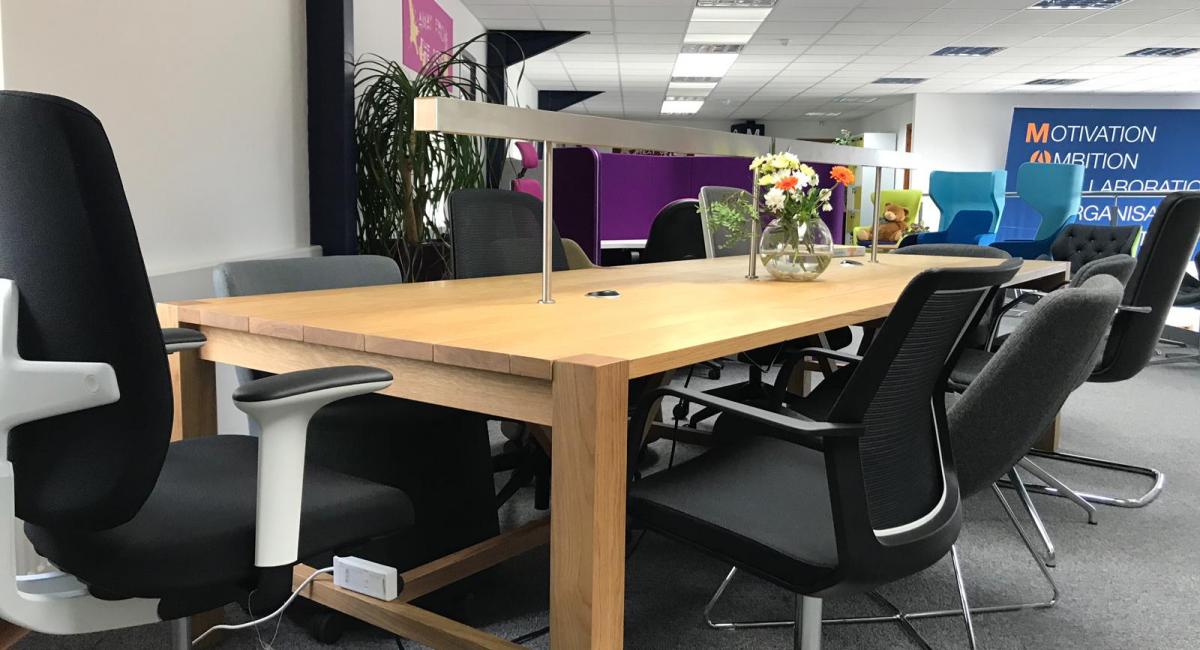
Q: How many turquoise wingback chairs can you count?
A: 2